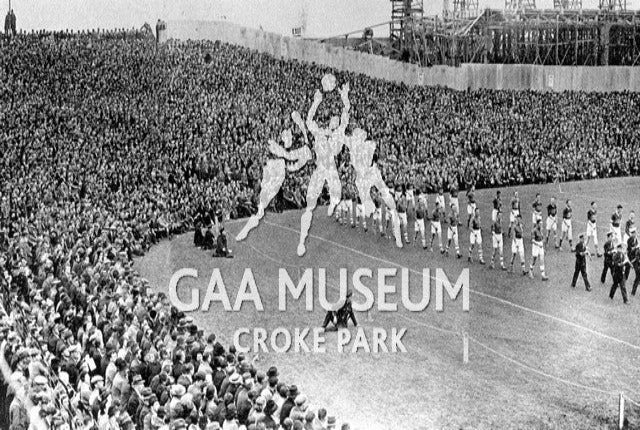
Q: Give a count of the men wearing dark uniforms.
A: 5